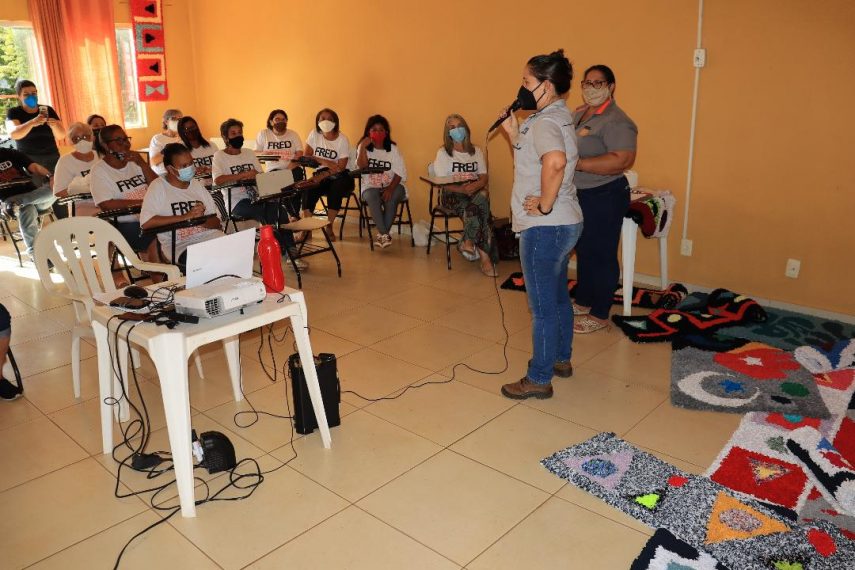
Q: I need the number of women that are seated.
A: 11